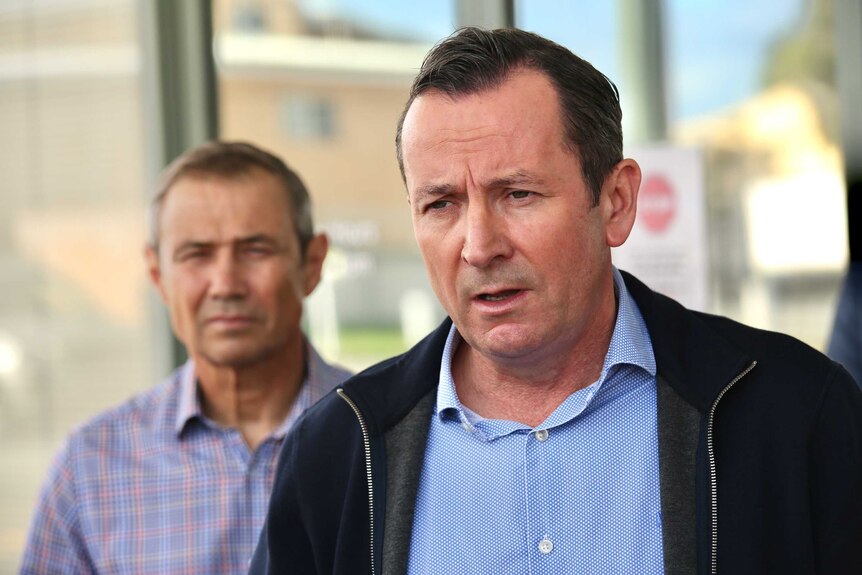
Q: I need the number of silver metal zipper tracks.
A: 2